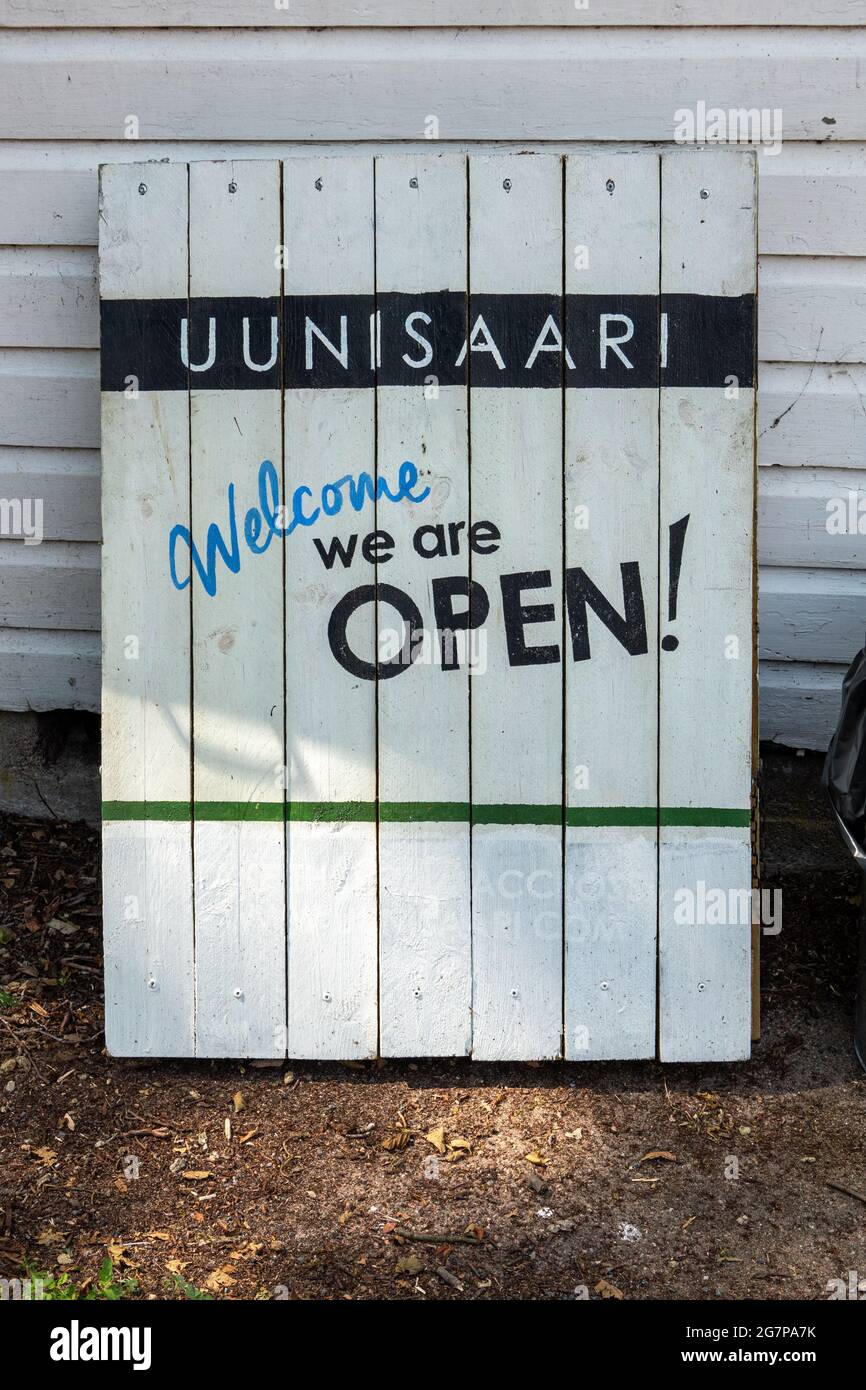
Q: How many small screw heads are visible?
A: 14